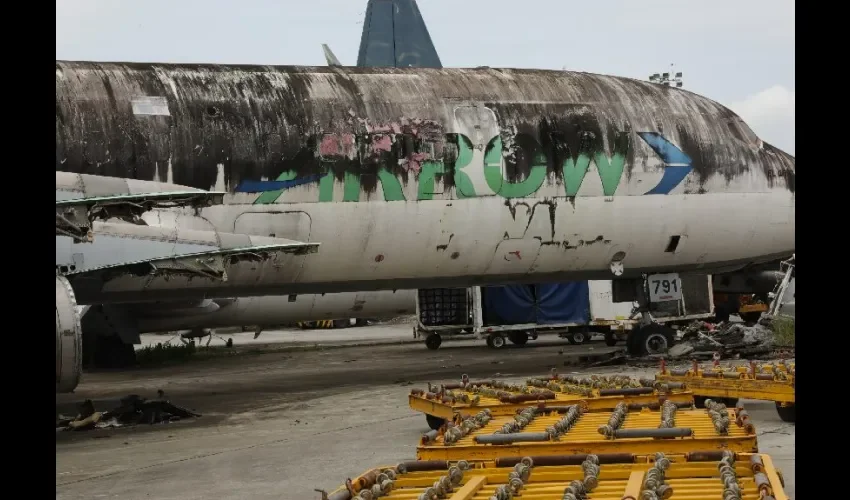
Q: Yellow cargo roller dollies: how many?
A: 4